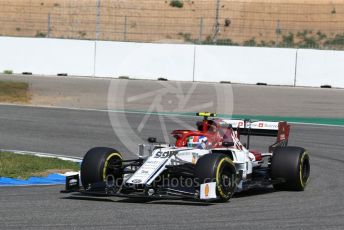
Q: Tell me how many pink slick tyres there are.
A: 0